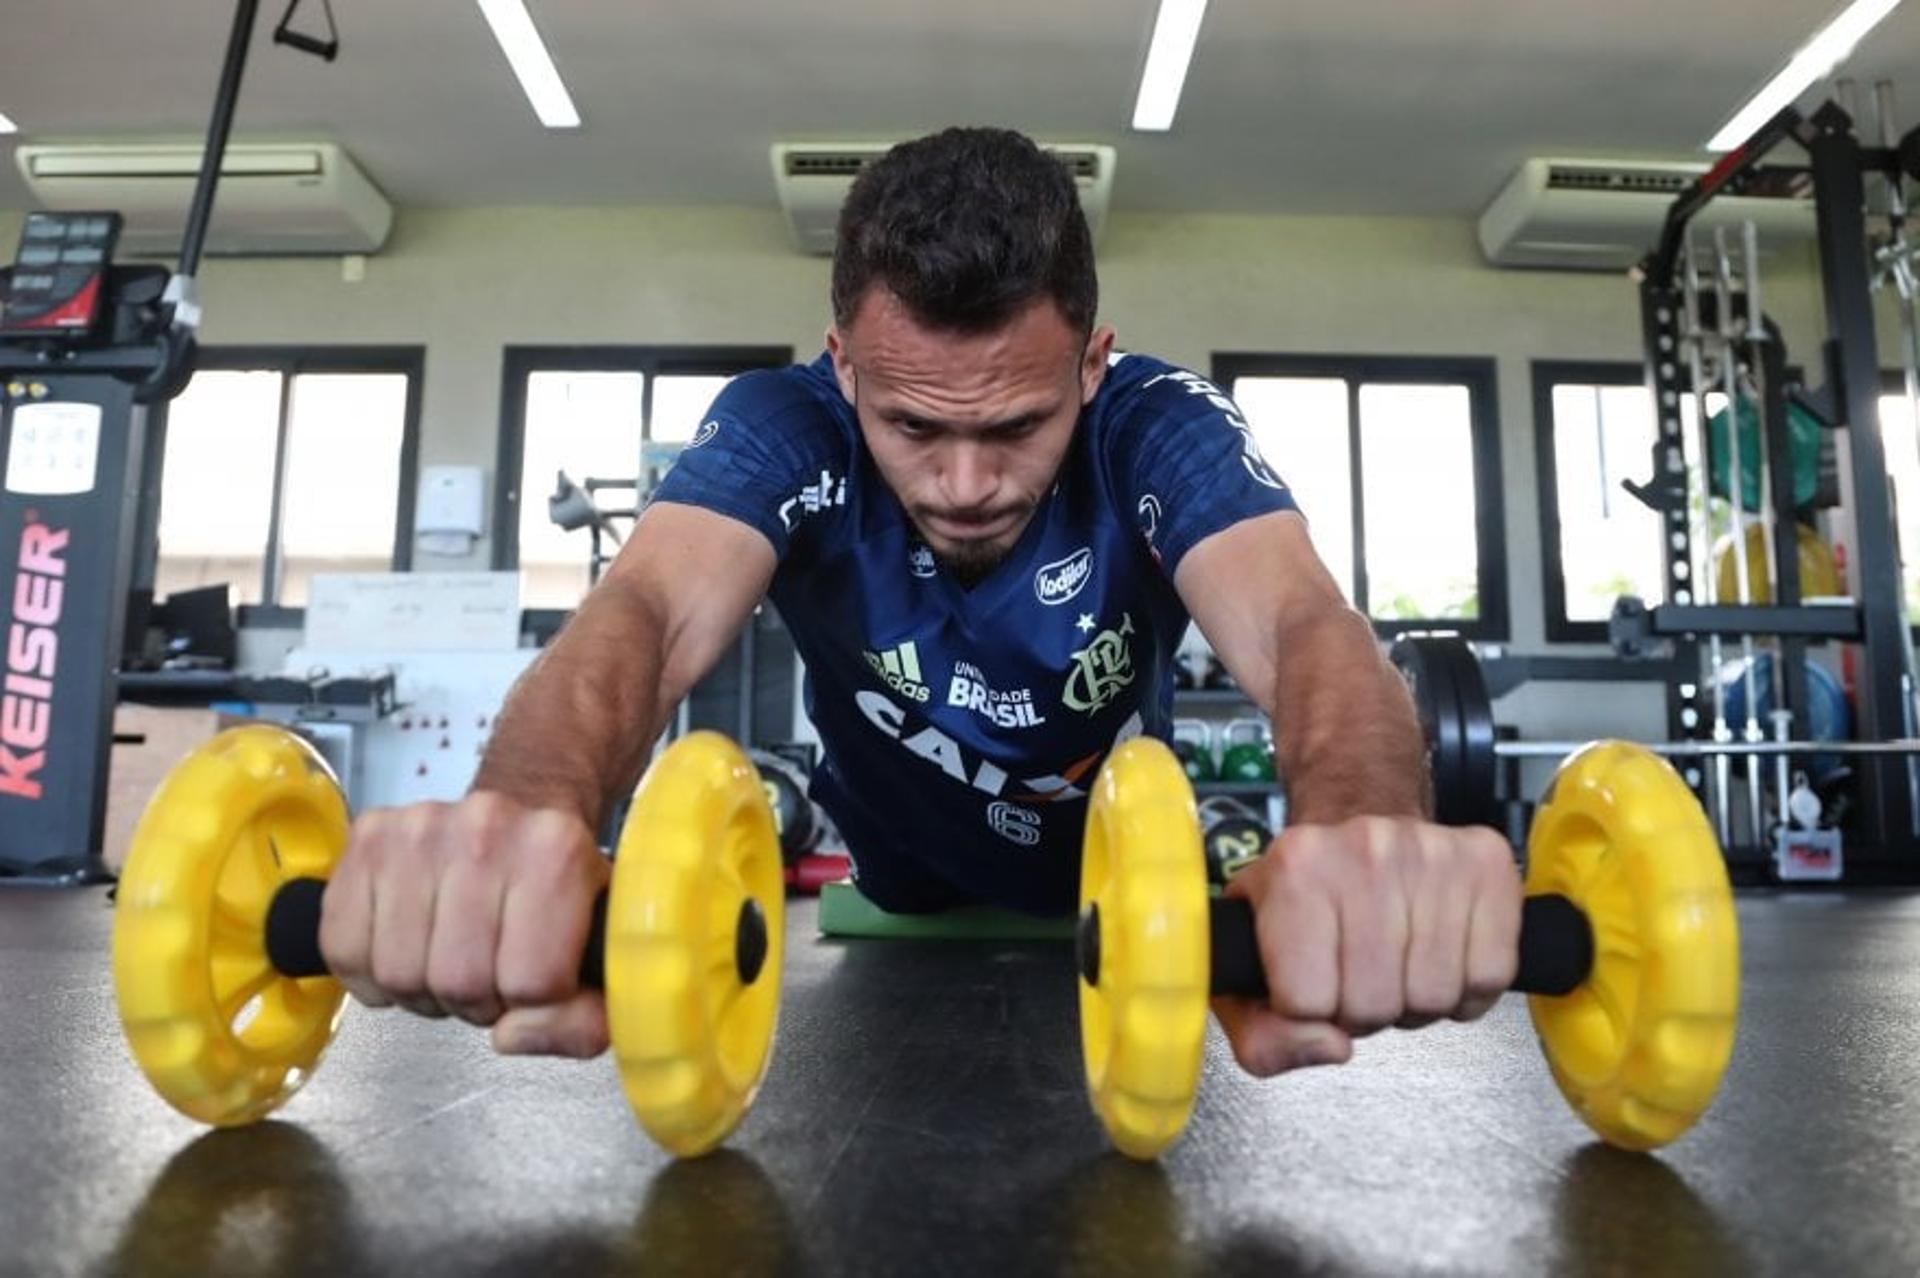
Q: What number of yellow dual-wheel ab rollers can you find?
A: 2